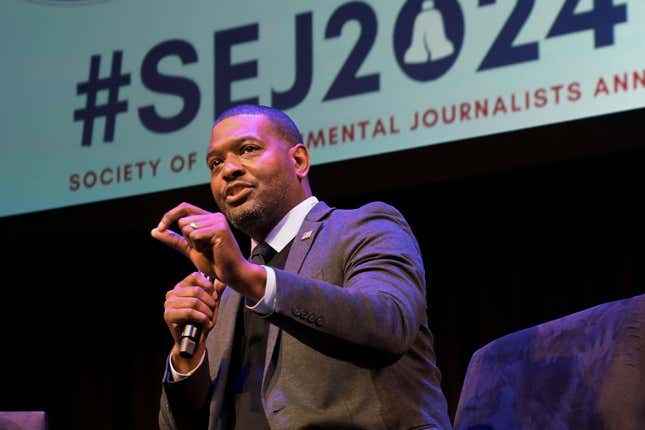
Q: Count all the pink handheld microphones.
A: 0